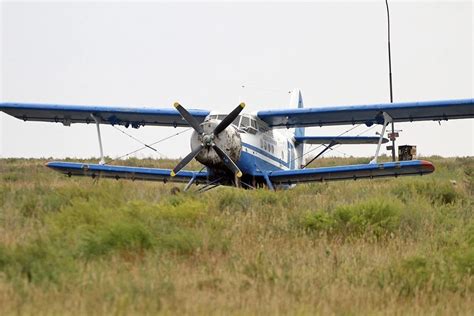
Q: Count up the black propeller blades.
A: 4